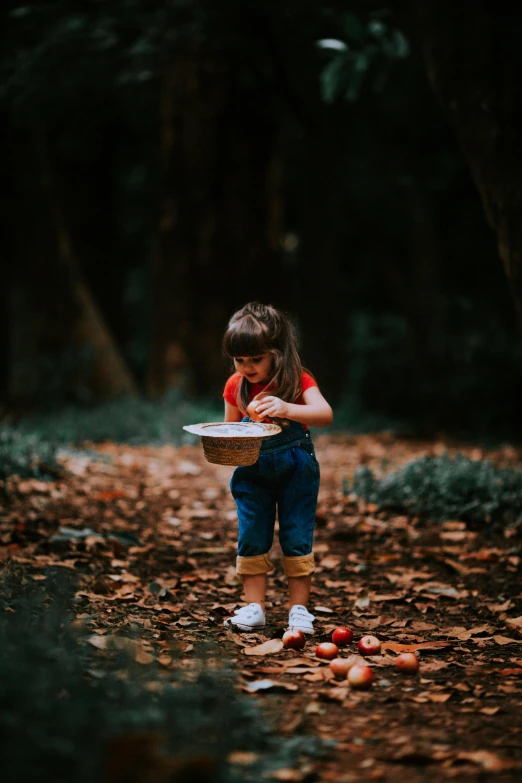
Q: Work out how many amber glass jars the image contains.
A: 0